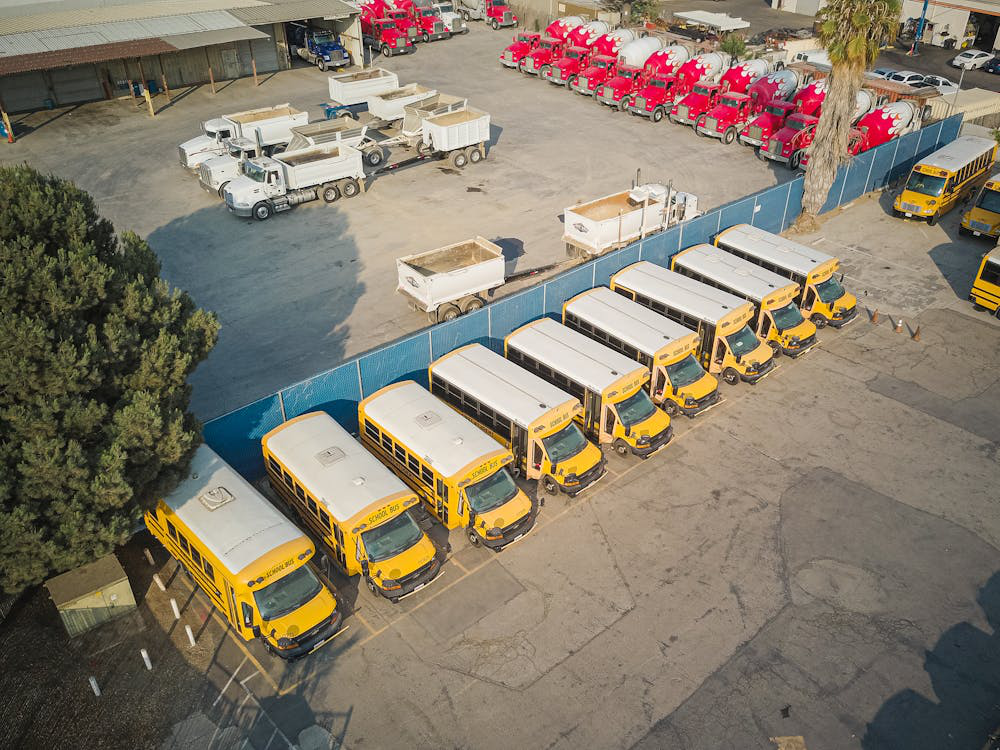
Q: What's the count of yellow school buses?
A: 12